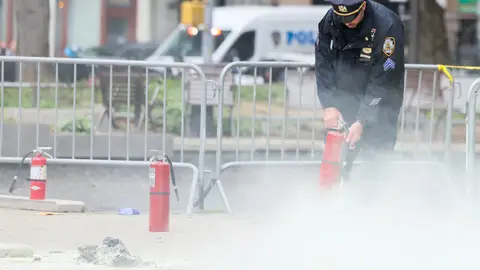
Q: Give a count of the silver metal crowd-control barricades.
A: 3